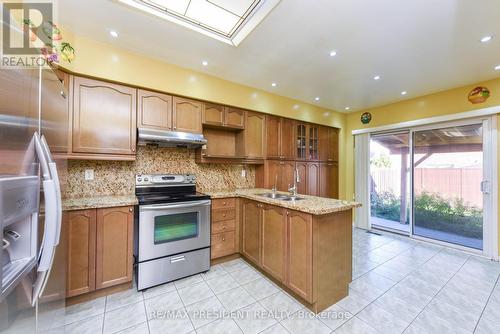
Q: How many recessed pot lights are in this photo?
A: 10